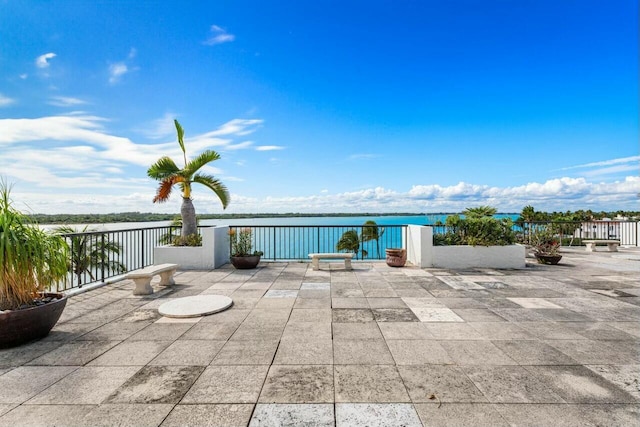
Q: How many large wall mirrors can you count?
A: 0